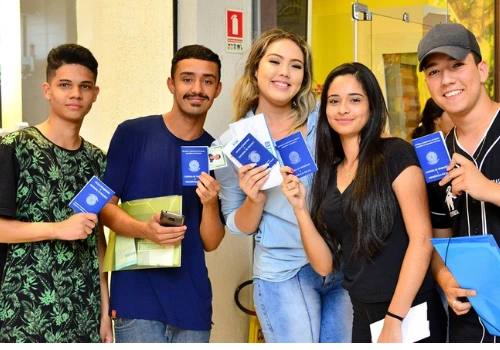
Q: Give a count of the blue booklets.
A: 5